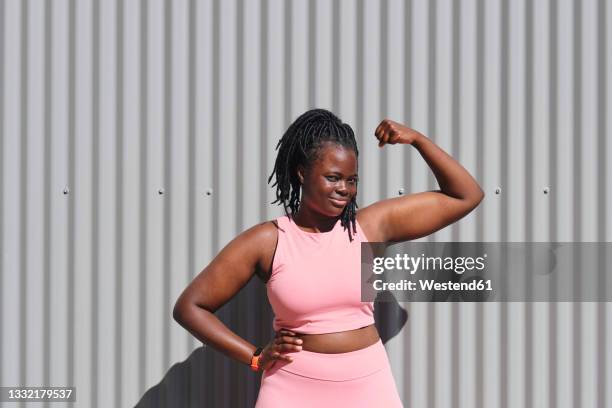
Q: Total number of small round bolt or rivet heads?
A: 6